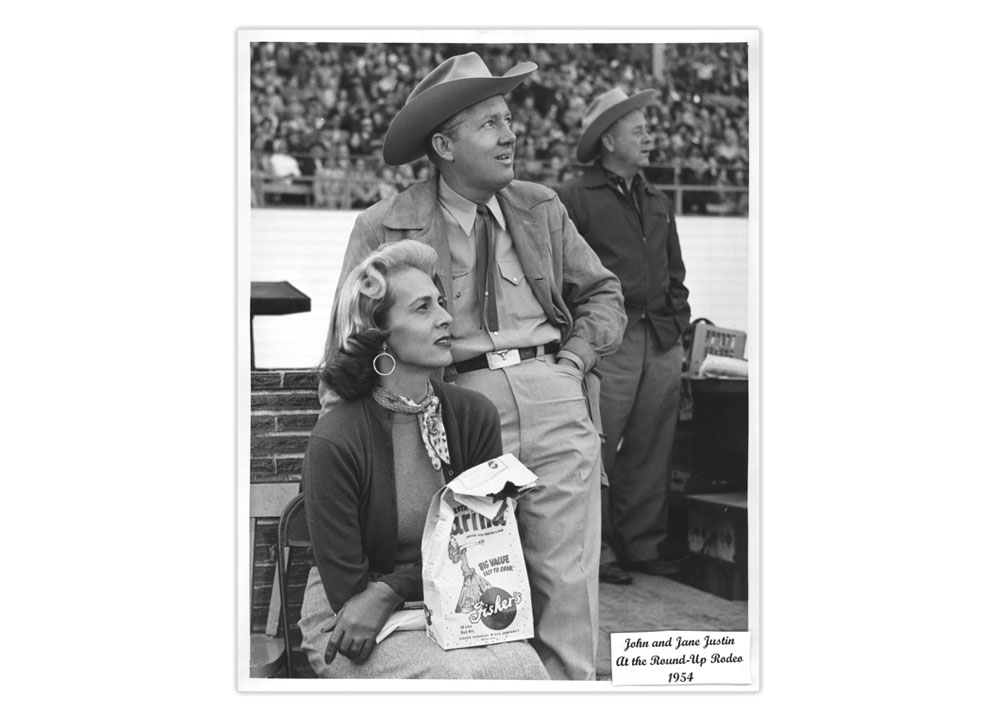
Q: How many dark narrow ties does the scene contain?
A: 1